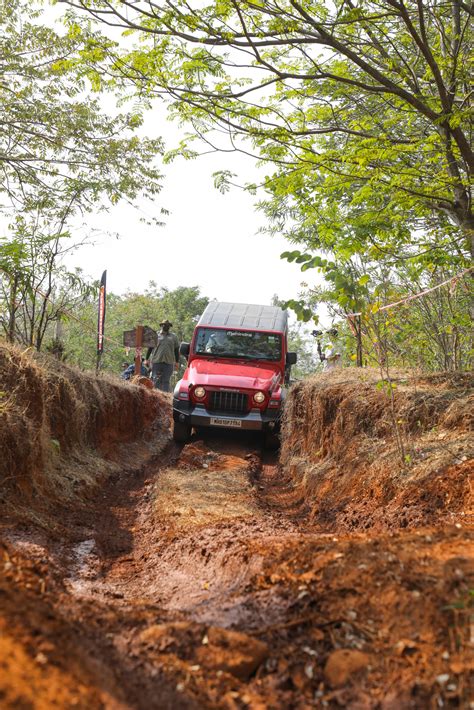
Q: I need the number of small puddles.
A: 1